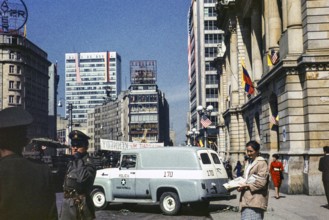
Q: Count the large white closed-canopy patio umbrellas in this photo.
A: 0